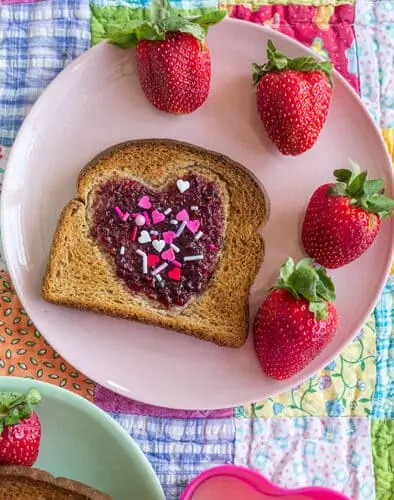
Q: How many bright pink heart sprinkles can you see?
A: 6